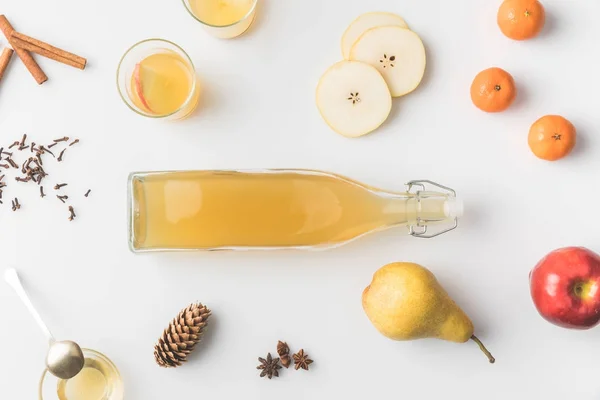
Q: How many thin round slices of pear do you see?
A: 3